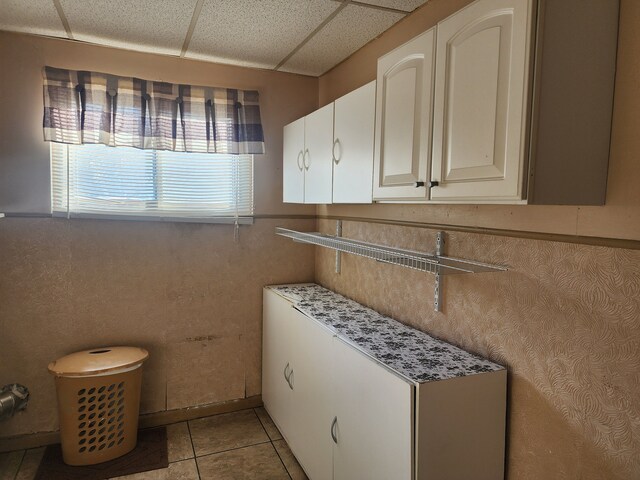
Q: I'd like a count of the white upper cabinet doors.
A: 5